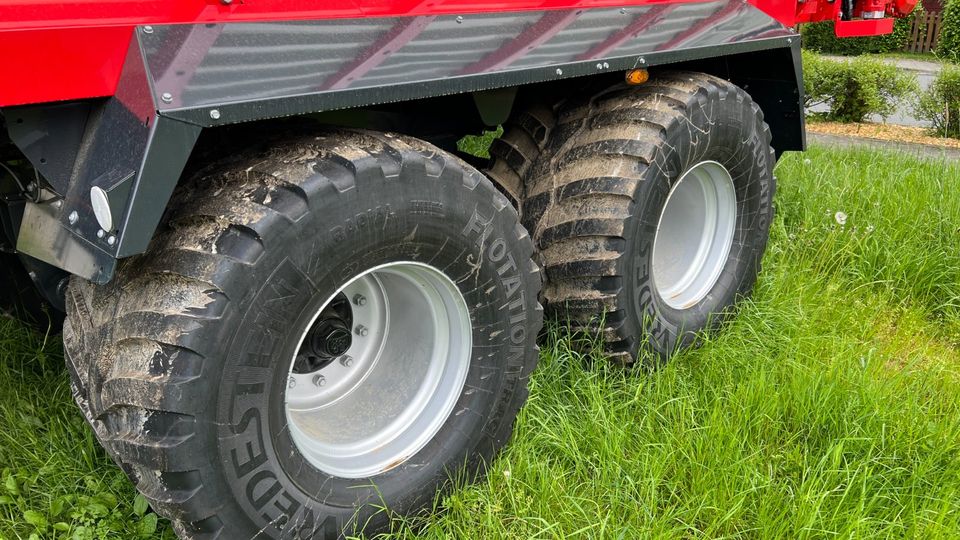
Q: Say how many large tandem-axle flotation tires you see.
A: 2